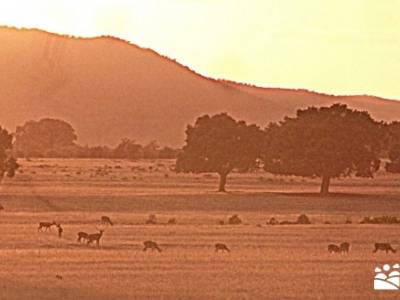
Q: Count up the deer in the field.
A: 10